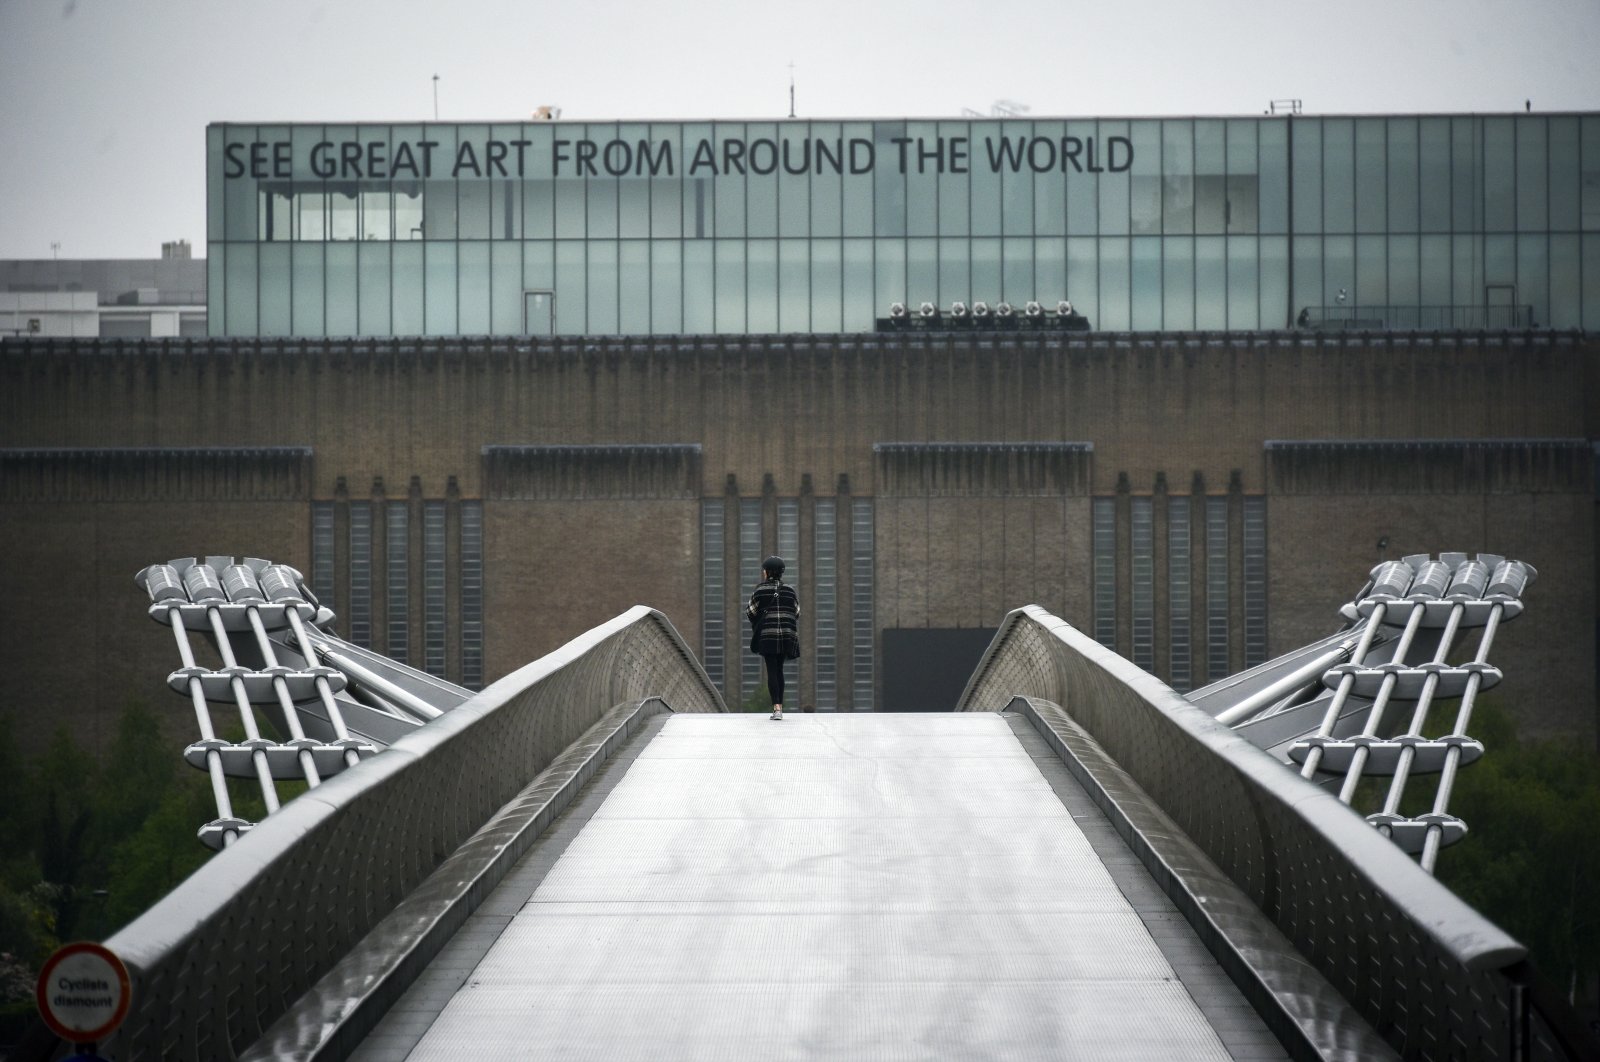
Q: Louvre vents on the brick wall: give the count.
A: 15